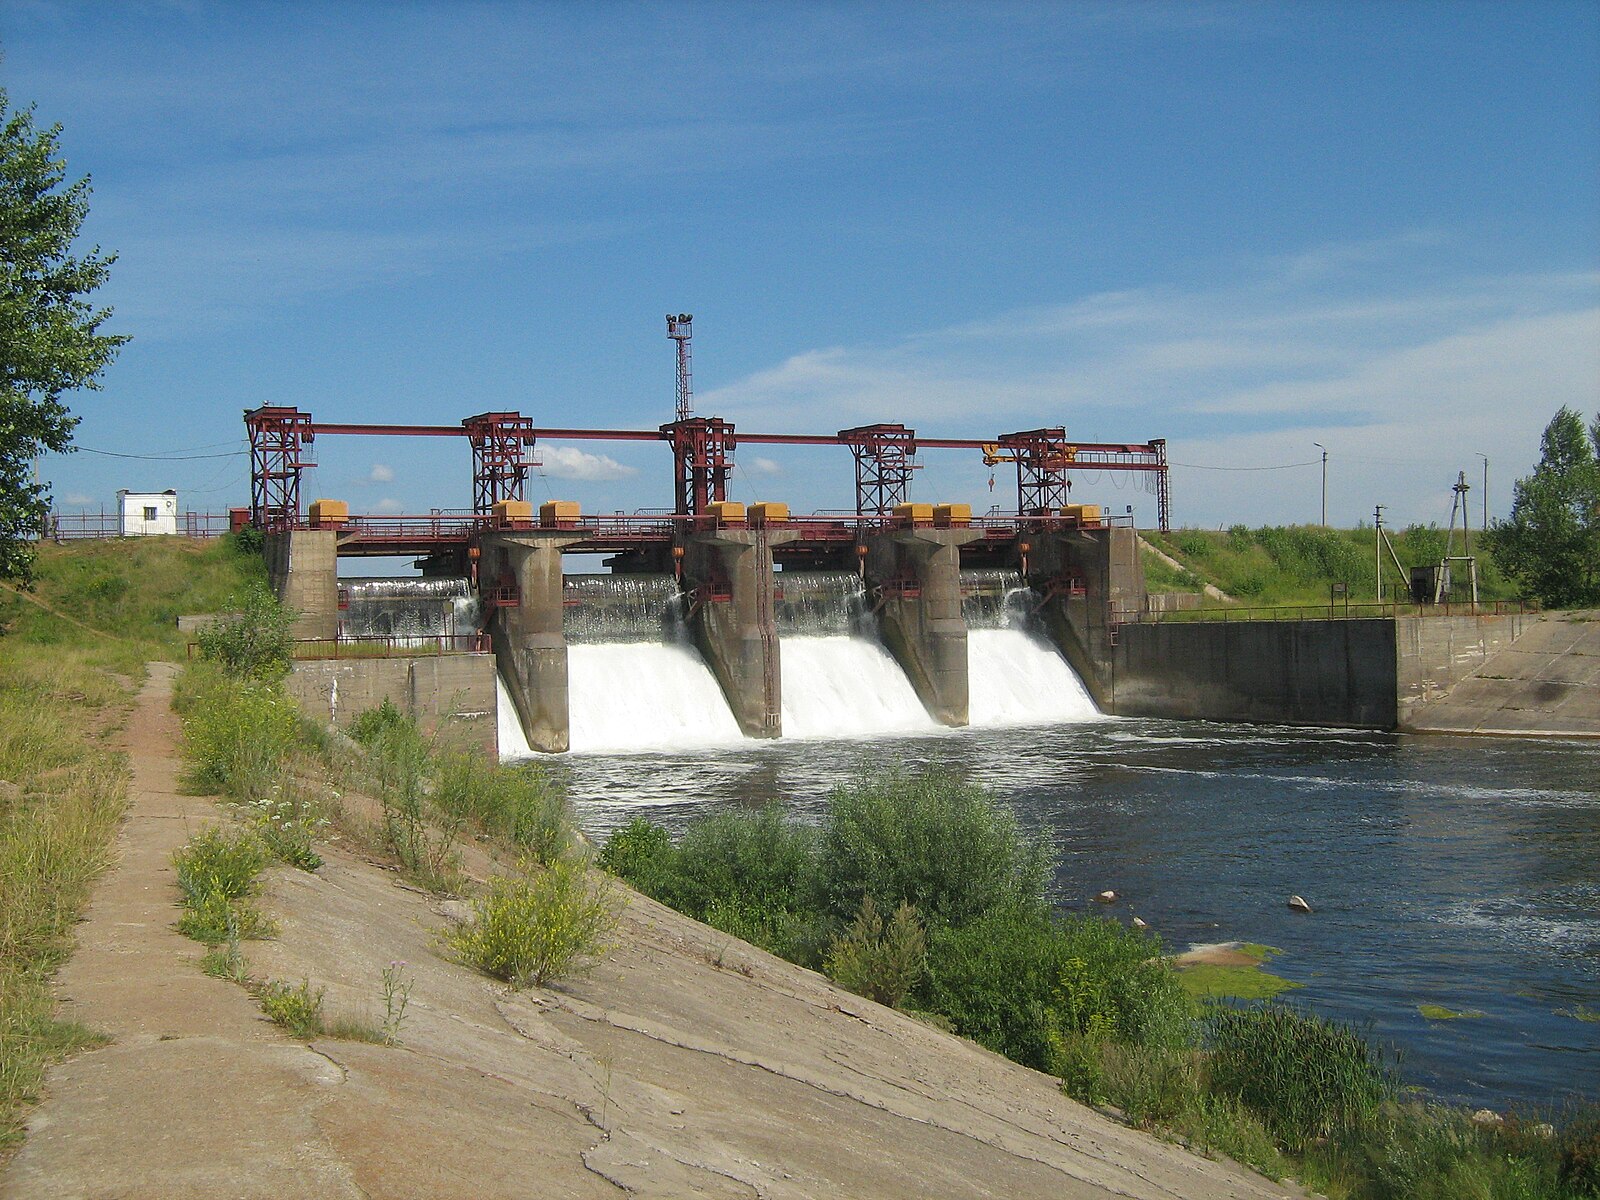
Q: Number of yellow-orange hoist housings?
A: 8